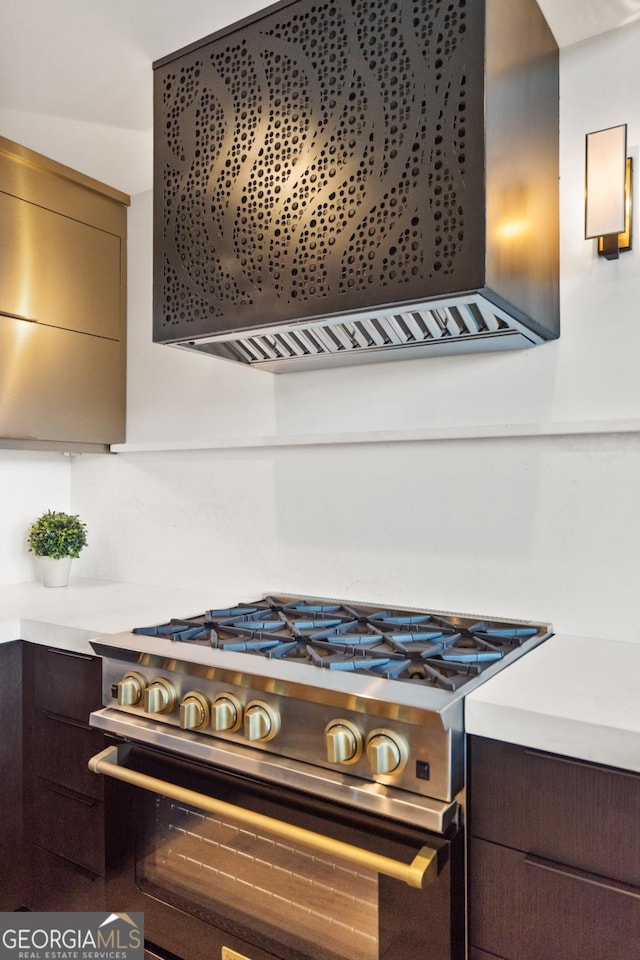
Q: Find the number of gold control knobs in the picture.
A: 7